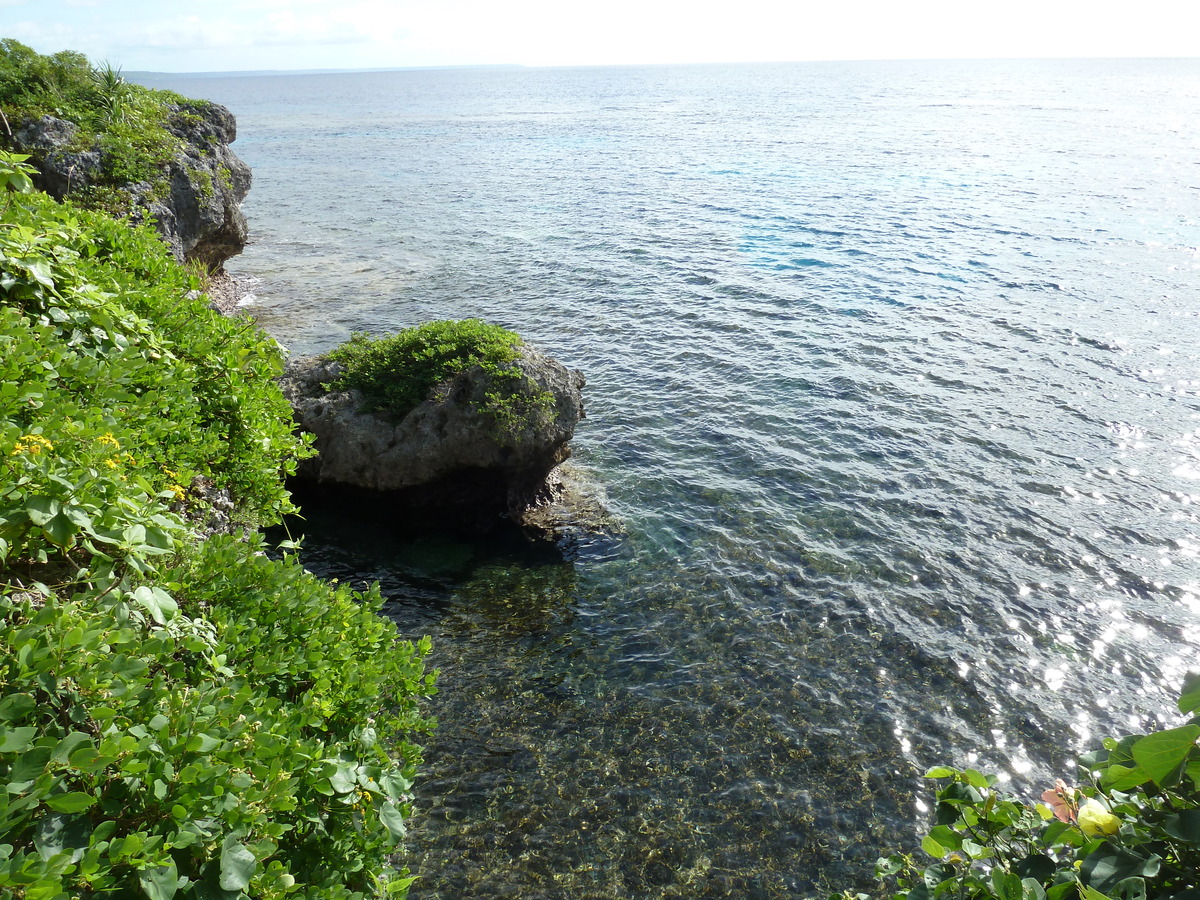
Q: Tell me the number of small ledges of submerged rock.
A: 1